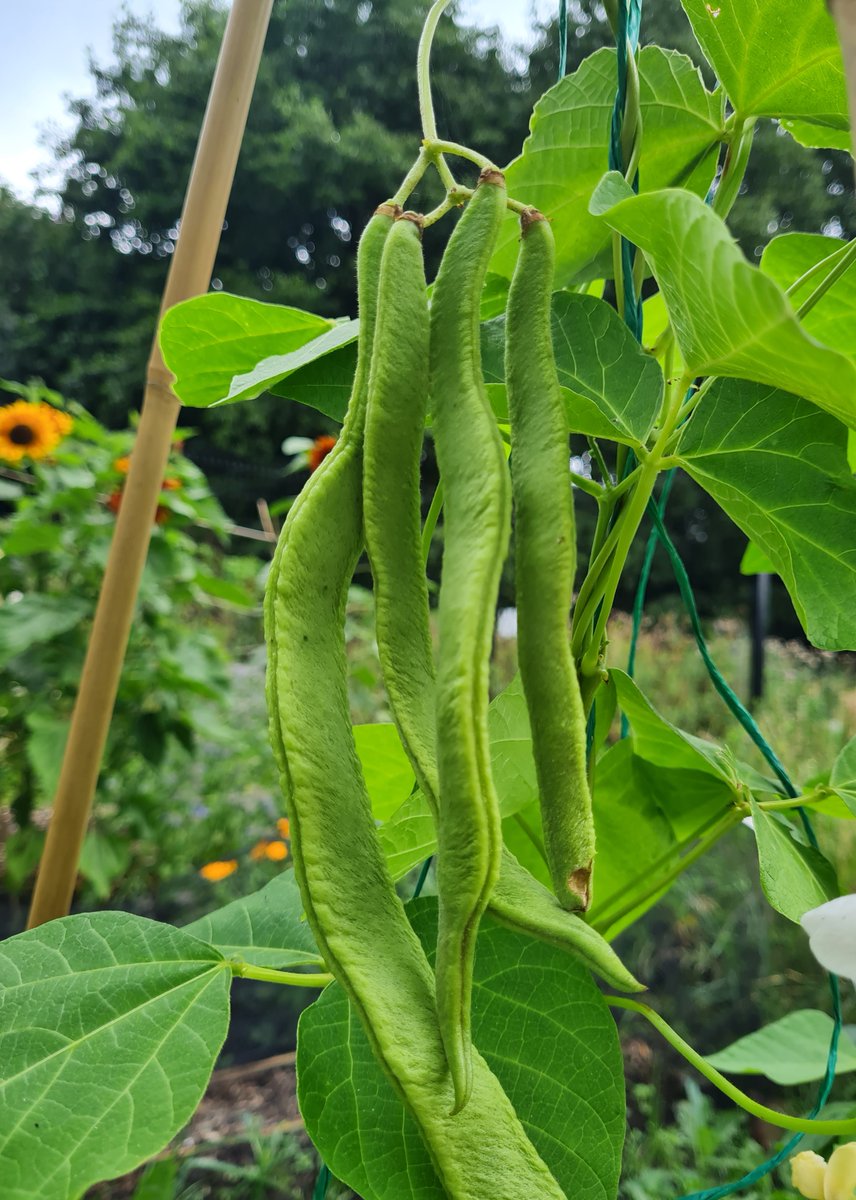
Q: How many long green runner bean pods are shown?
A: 4